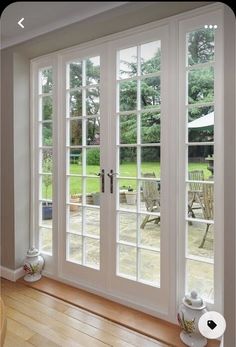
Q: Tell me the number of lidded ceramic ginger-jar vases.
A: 2